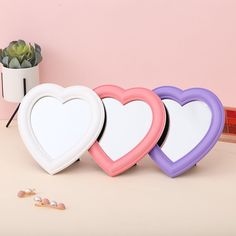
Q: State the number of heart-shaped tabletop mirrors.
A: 3